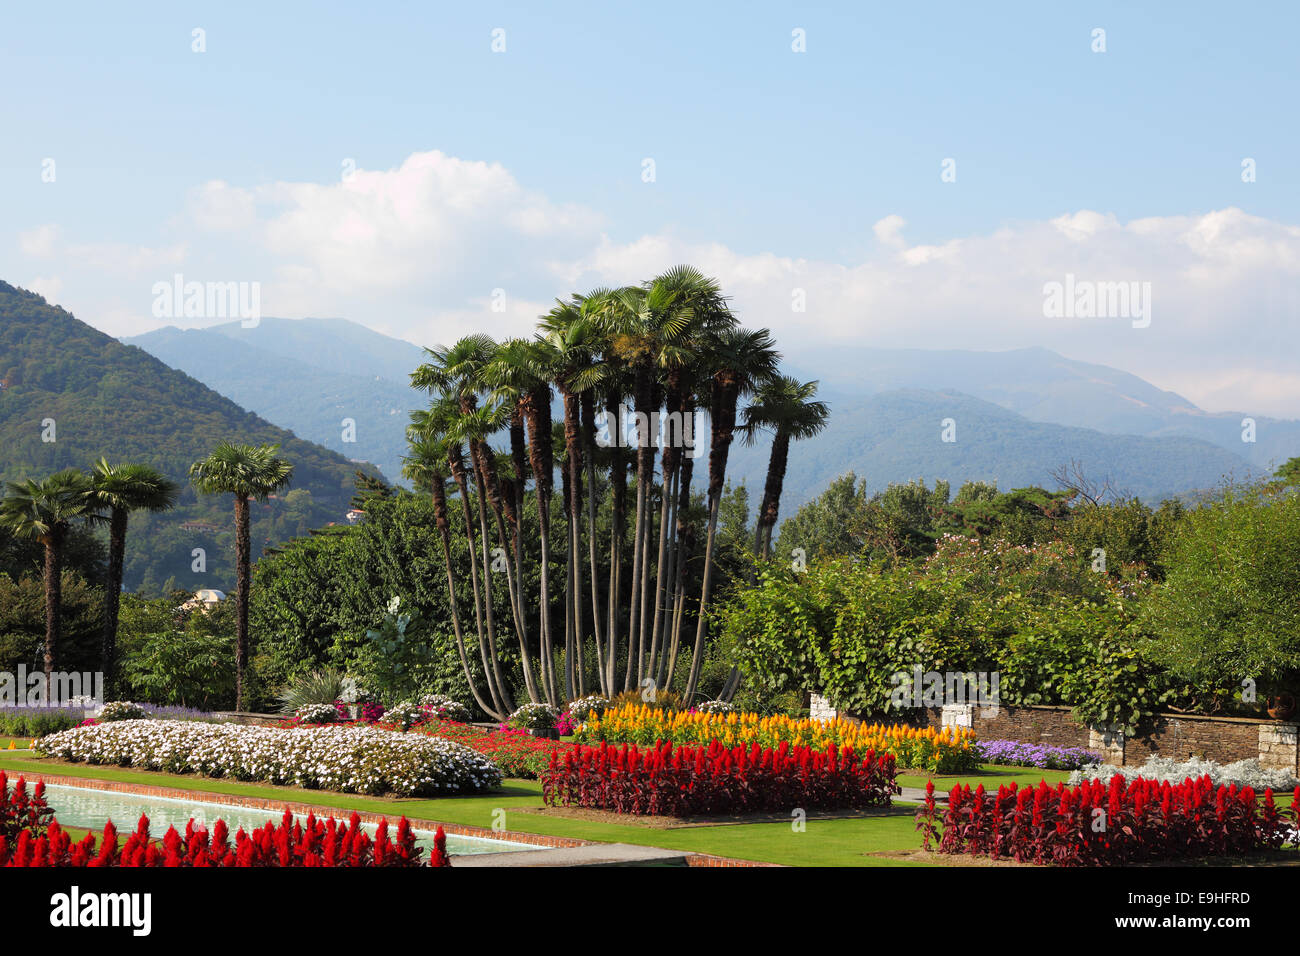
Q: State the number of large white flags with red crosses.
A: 0